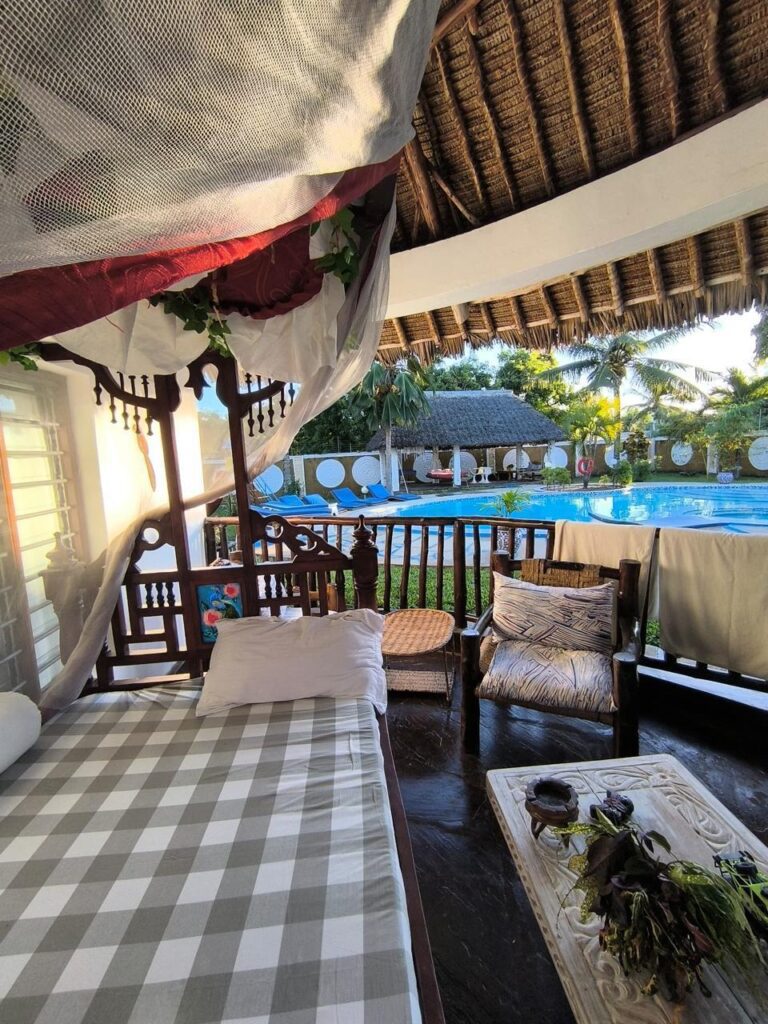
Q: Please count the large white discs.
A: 10